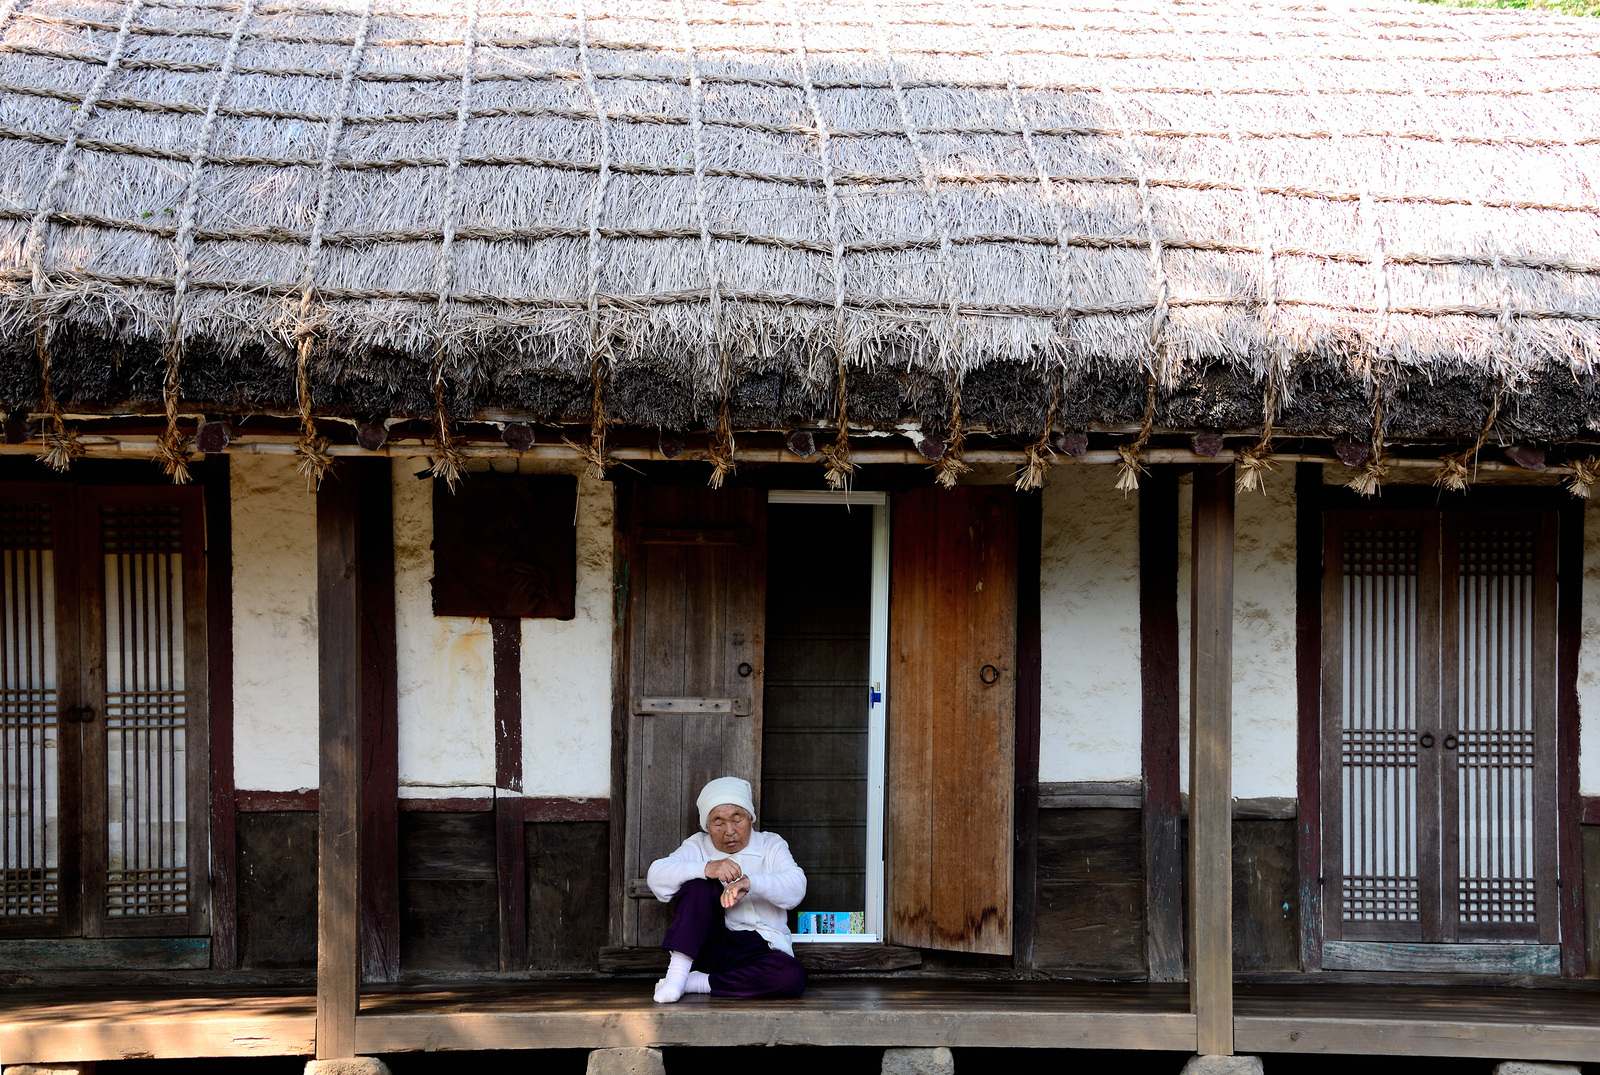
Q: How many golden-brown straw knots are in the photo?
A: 14